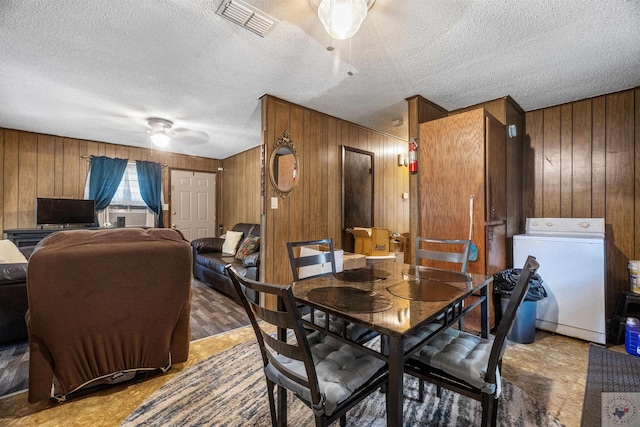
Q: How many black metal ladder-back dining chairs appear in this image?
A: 4